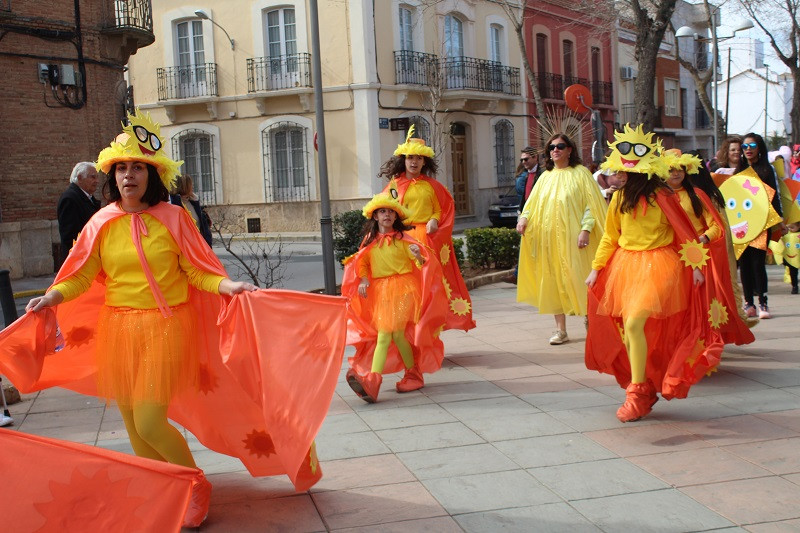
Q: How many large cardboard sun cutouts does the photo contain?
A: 1